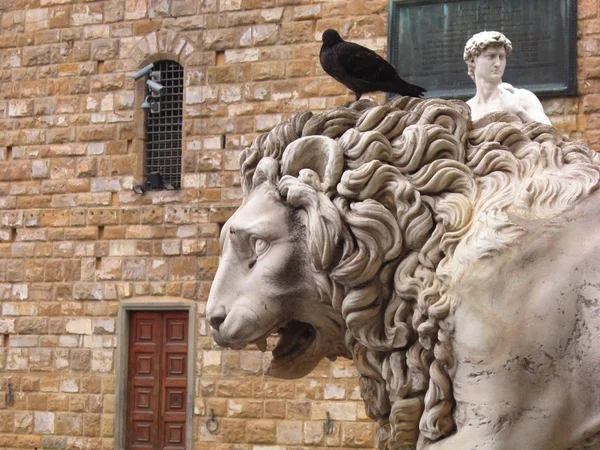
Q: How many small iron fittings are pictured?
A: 3